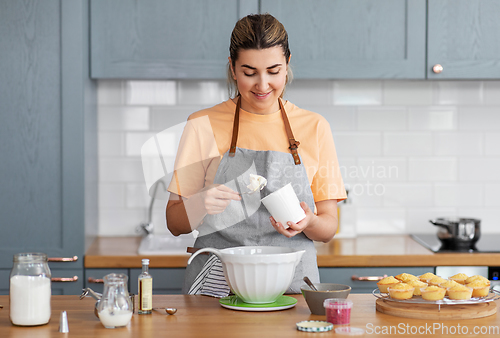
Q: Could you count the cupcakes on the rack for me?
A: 12